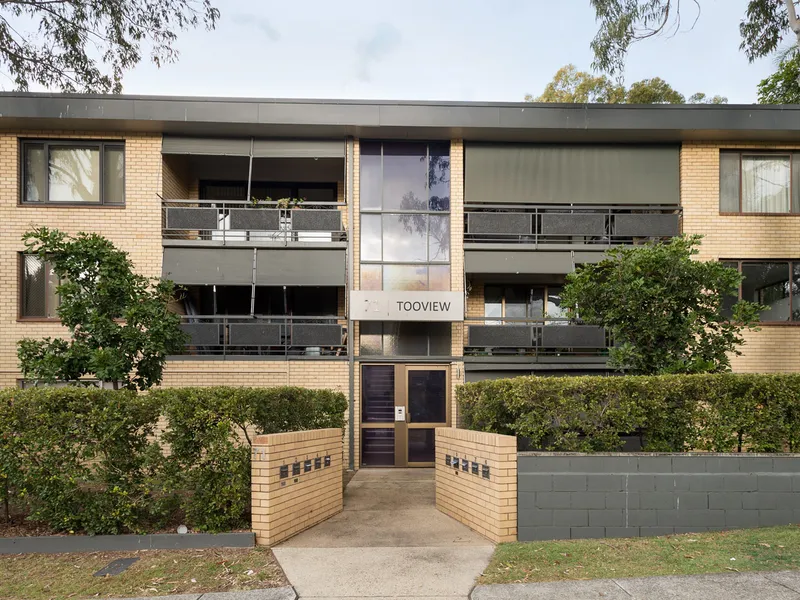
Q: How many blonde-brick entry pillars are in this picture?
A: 2